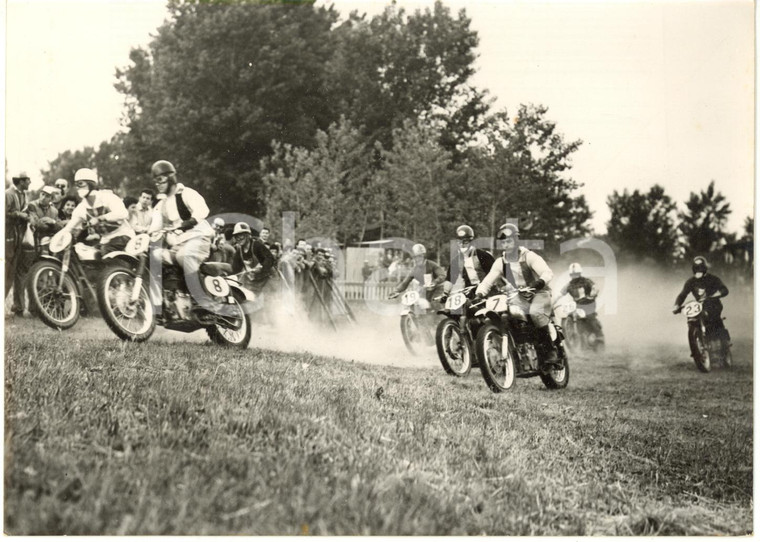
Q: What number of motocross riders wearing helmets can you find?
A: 8